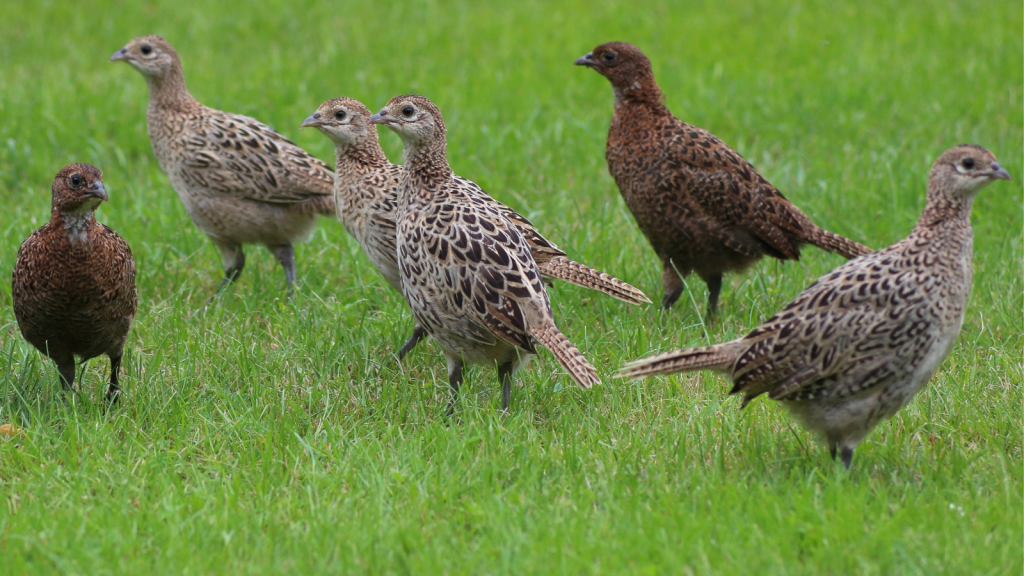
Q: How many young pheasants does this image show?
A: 6